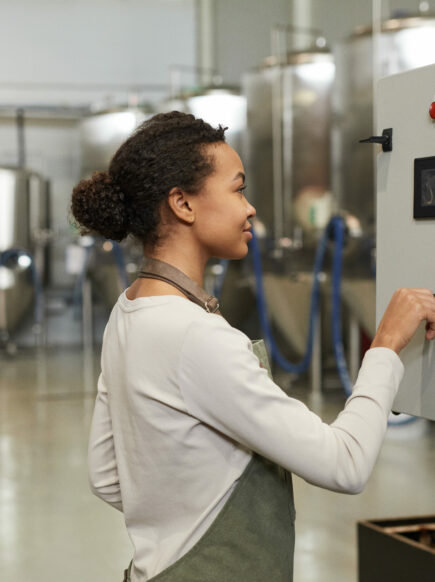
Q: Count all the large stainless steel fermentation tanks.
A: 5